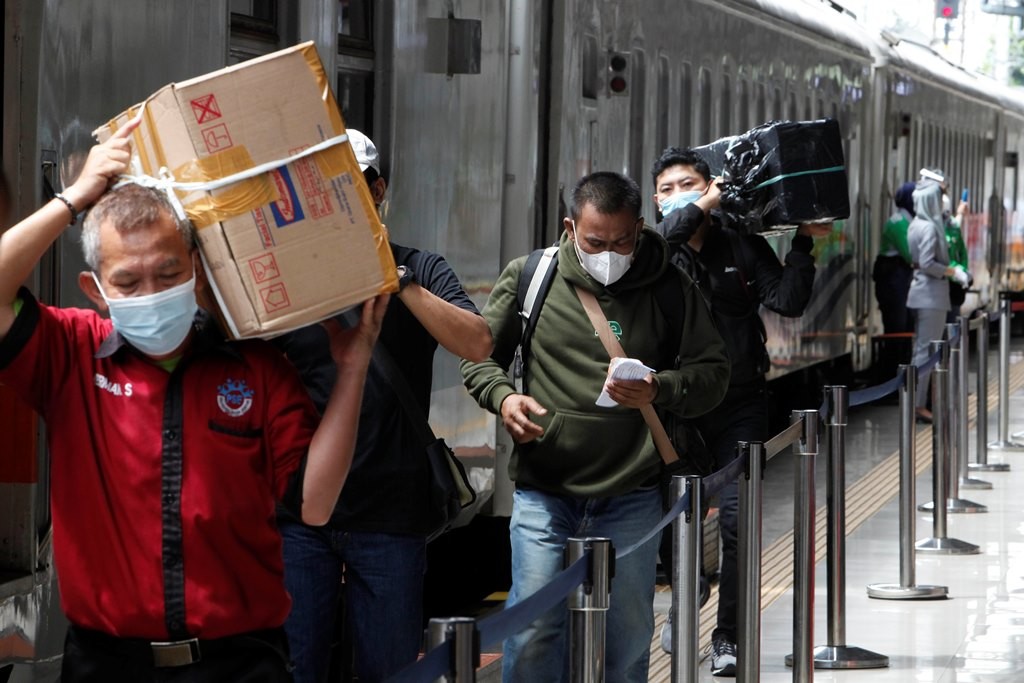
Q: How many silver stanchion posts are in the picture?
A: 12